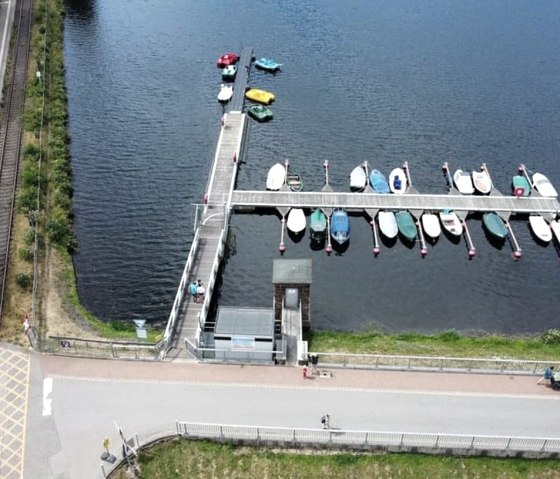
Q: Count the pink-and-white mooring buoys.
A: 13